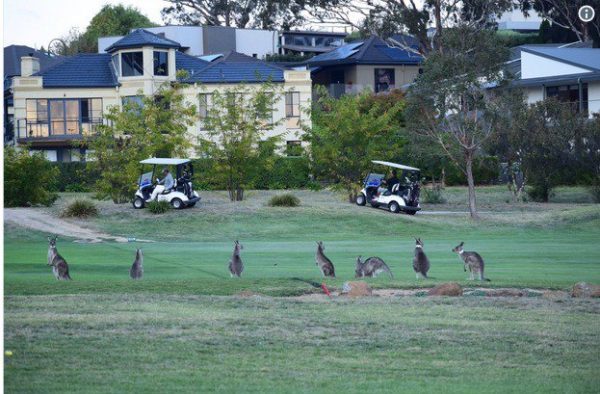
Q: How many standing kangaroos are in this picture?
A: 6